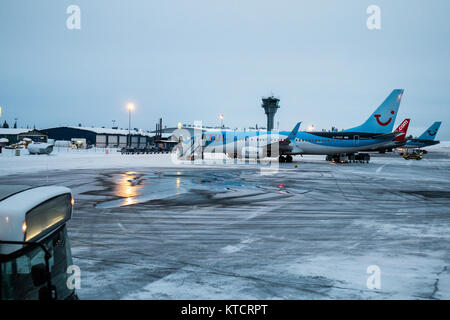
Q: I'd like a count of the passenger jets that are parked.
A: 3